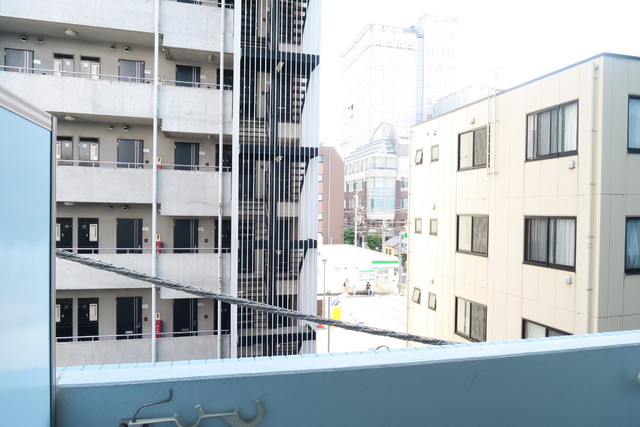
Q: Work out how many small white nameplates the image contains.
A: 9